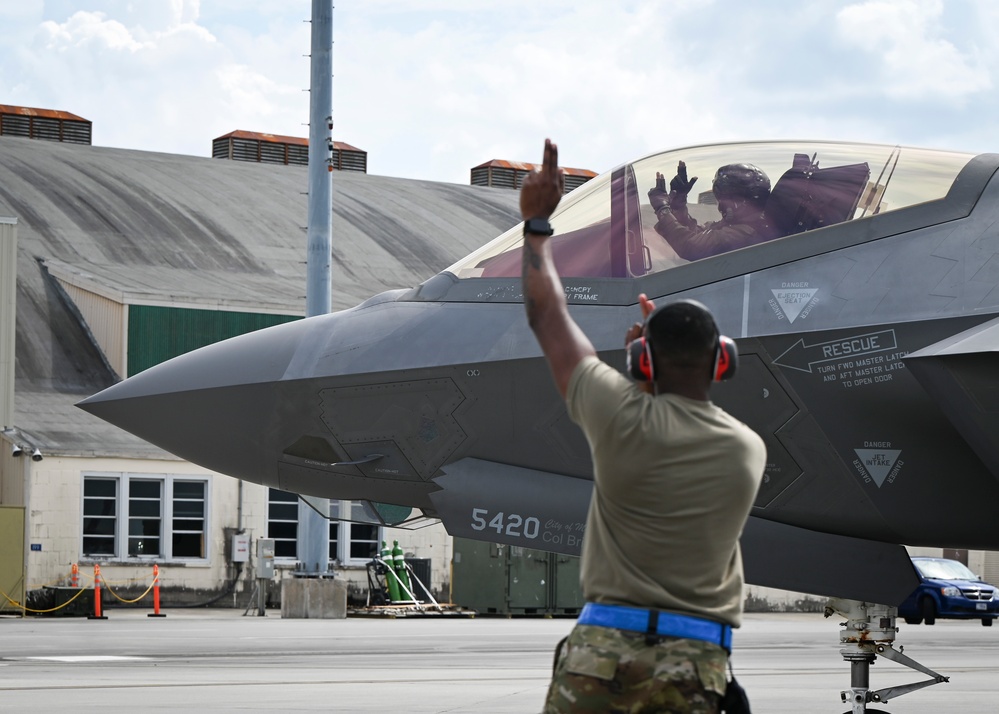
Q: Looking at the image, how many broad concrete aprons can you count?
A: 1